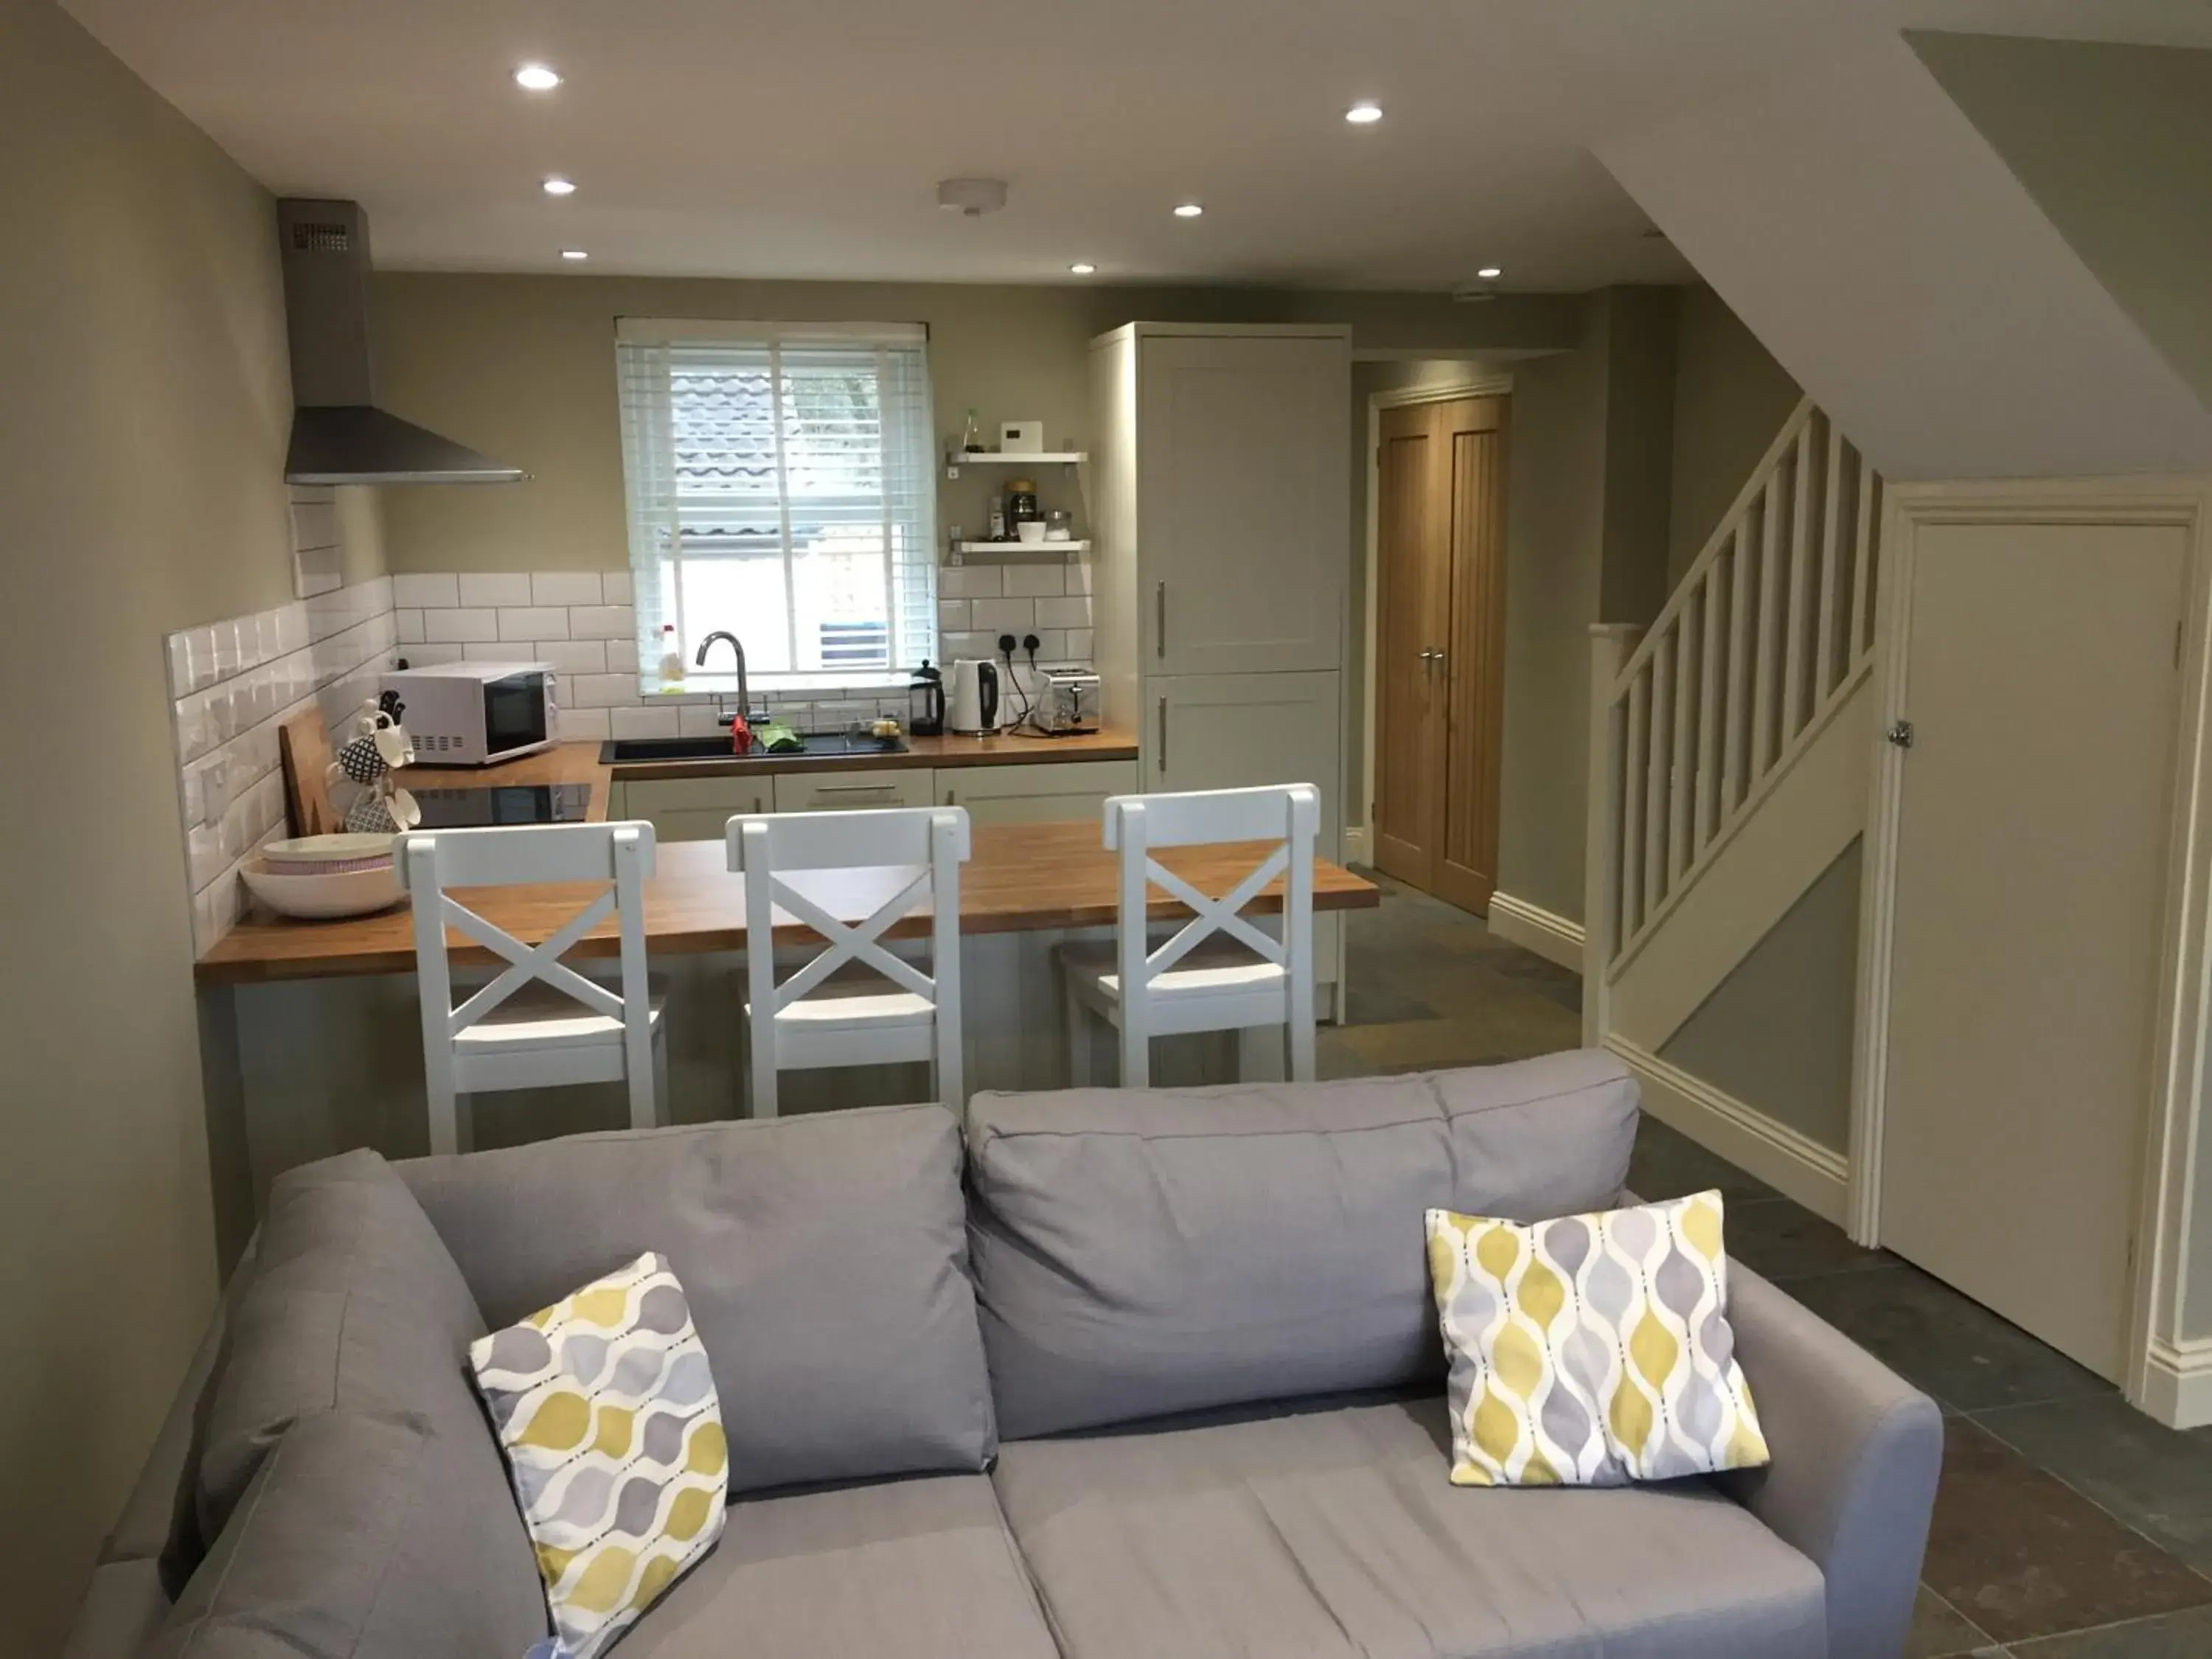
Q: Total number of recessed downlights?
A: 7